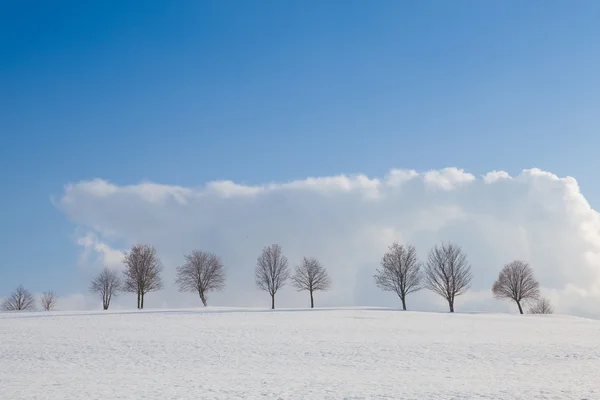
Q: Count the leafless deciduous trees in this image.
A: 11